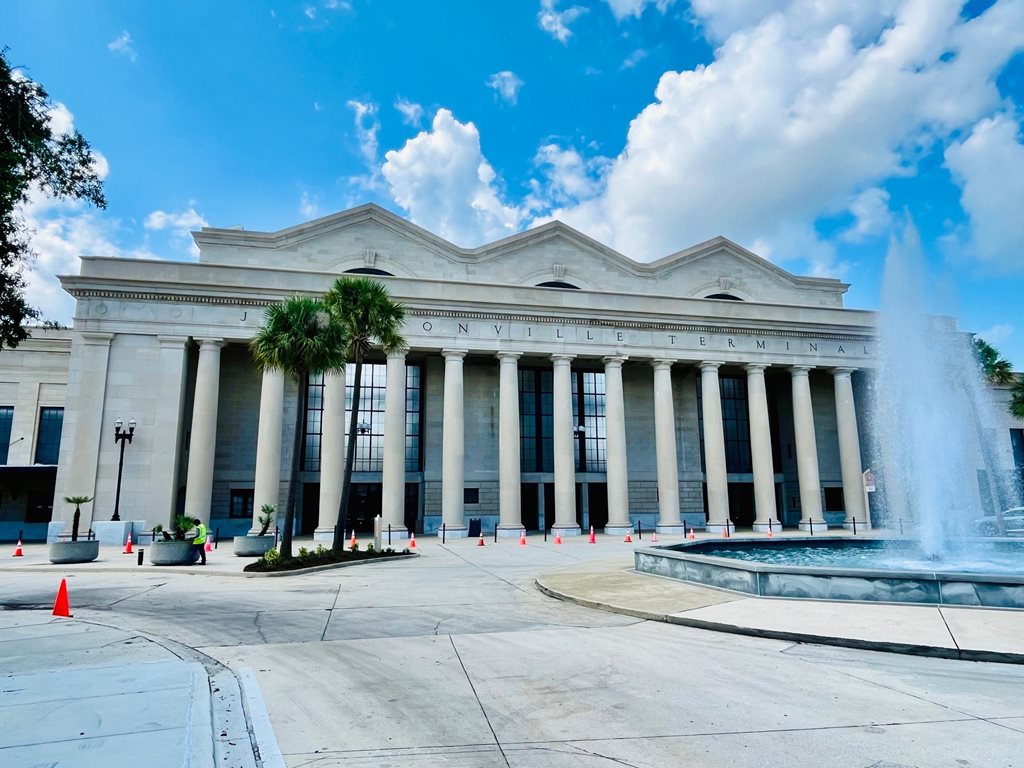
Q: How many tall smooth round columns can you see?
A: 13